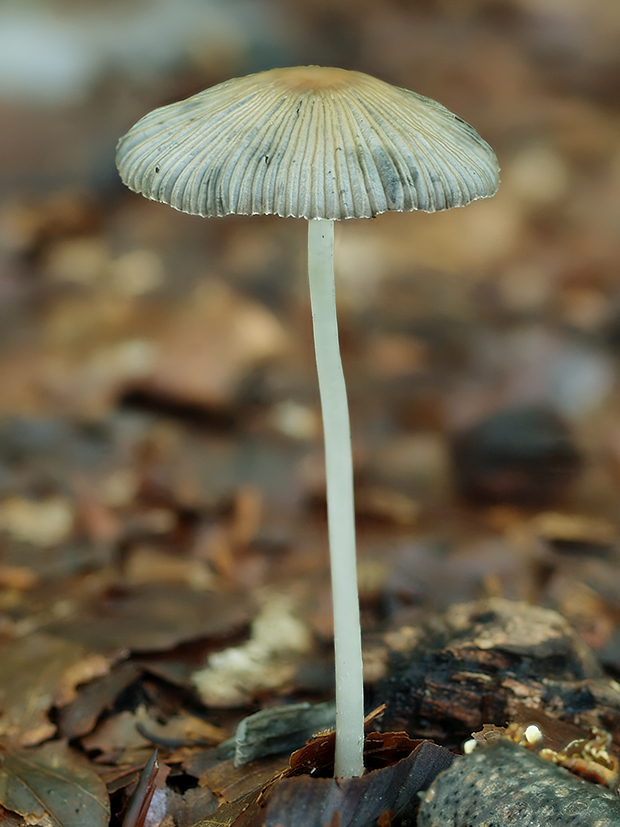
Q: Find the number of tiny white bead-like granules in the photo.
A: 2